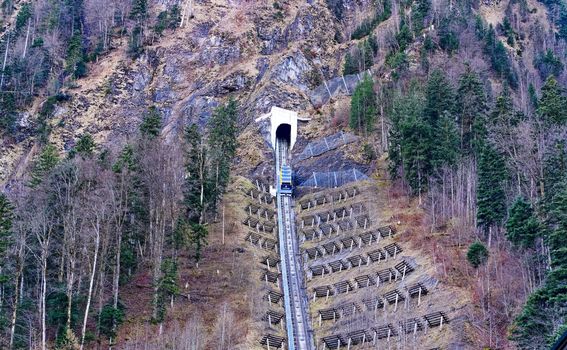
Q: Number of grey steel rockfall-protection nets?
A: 3